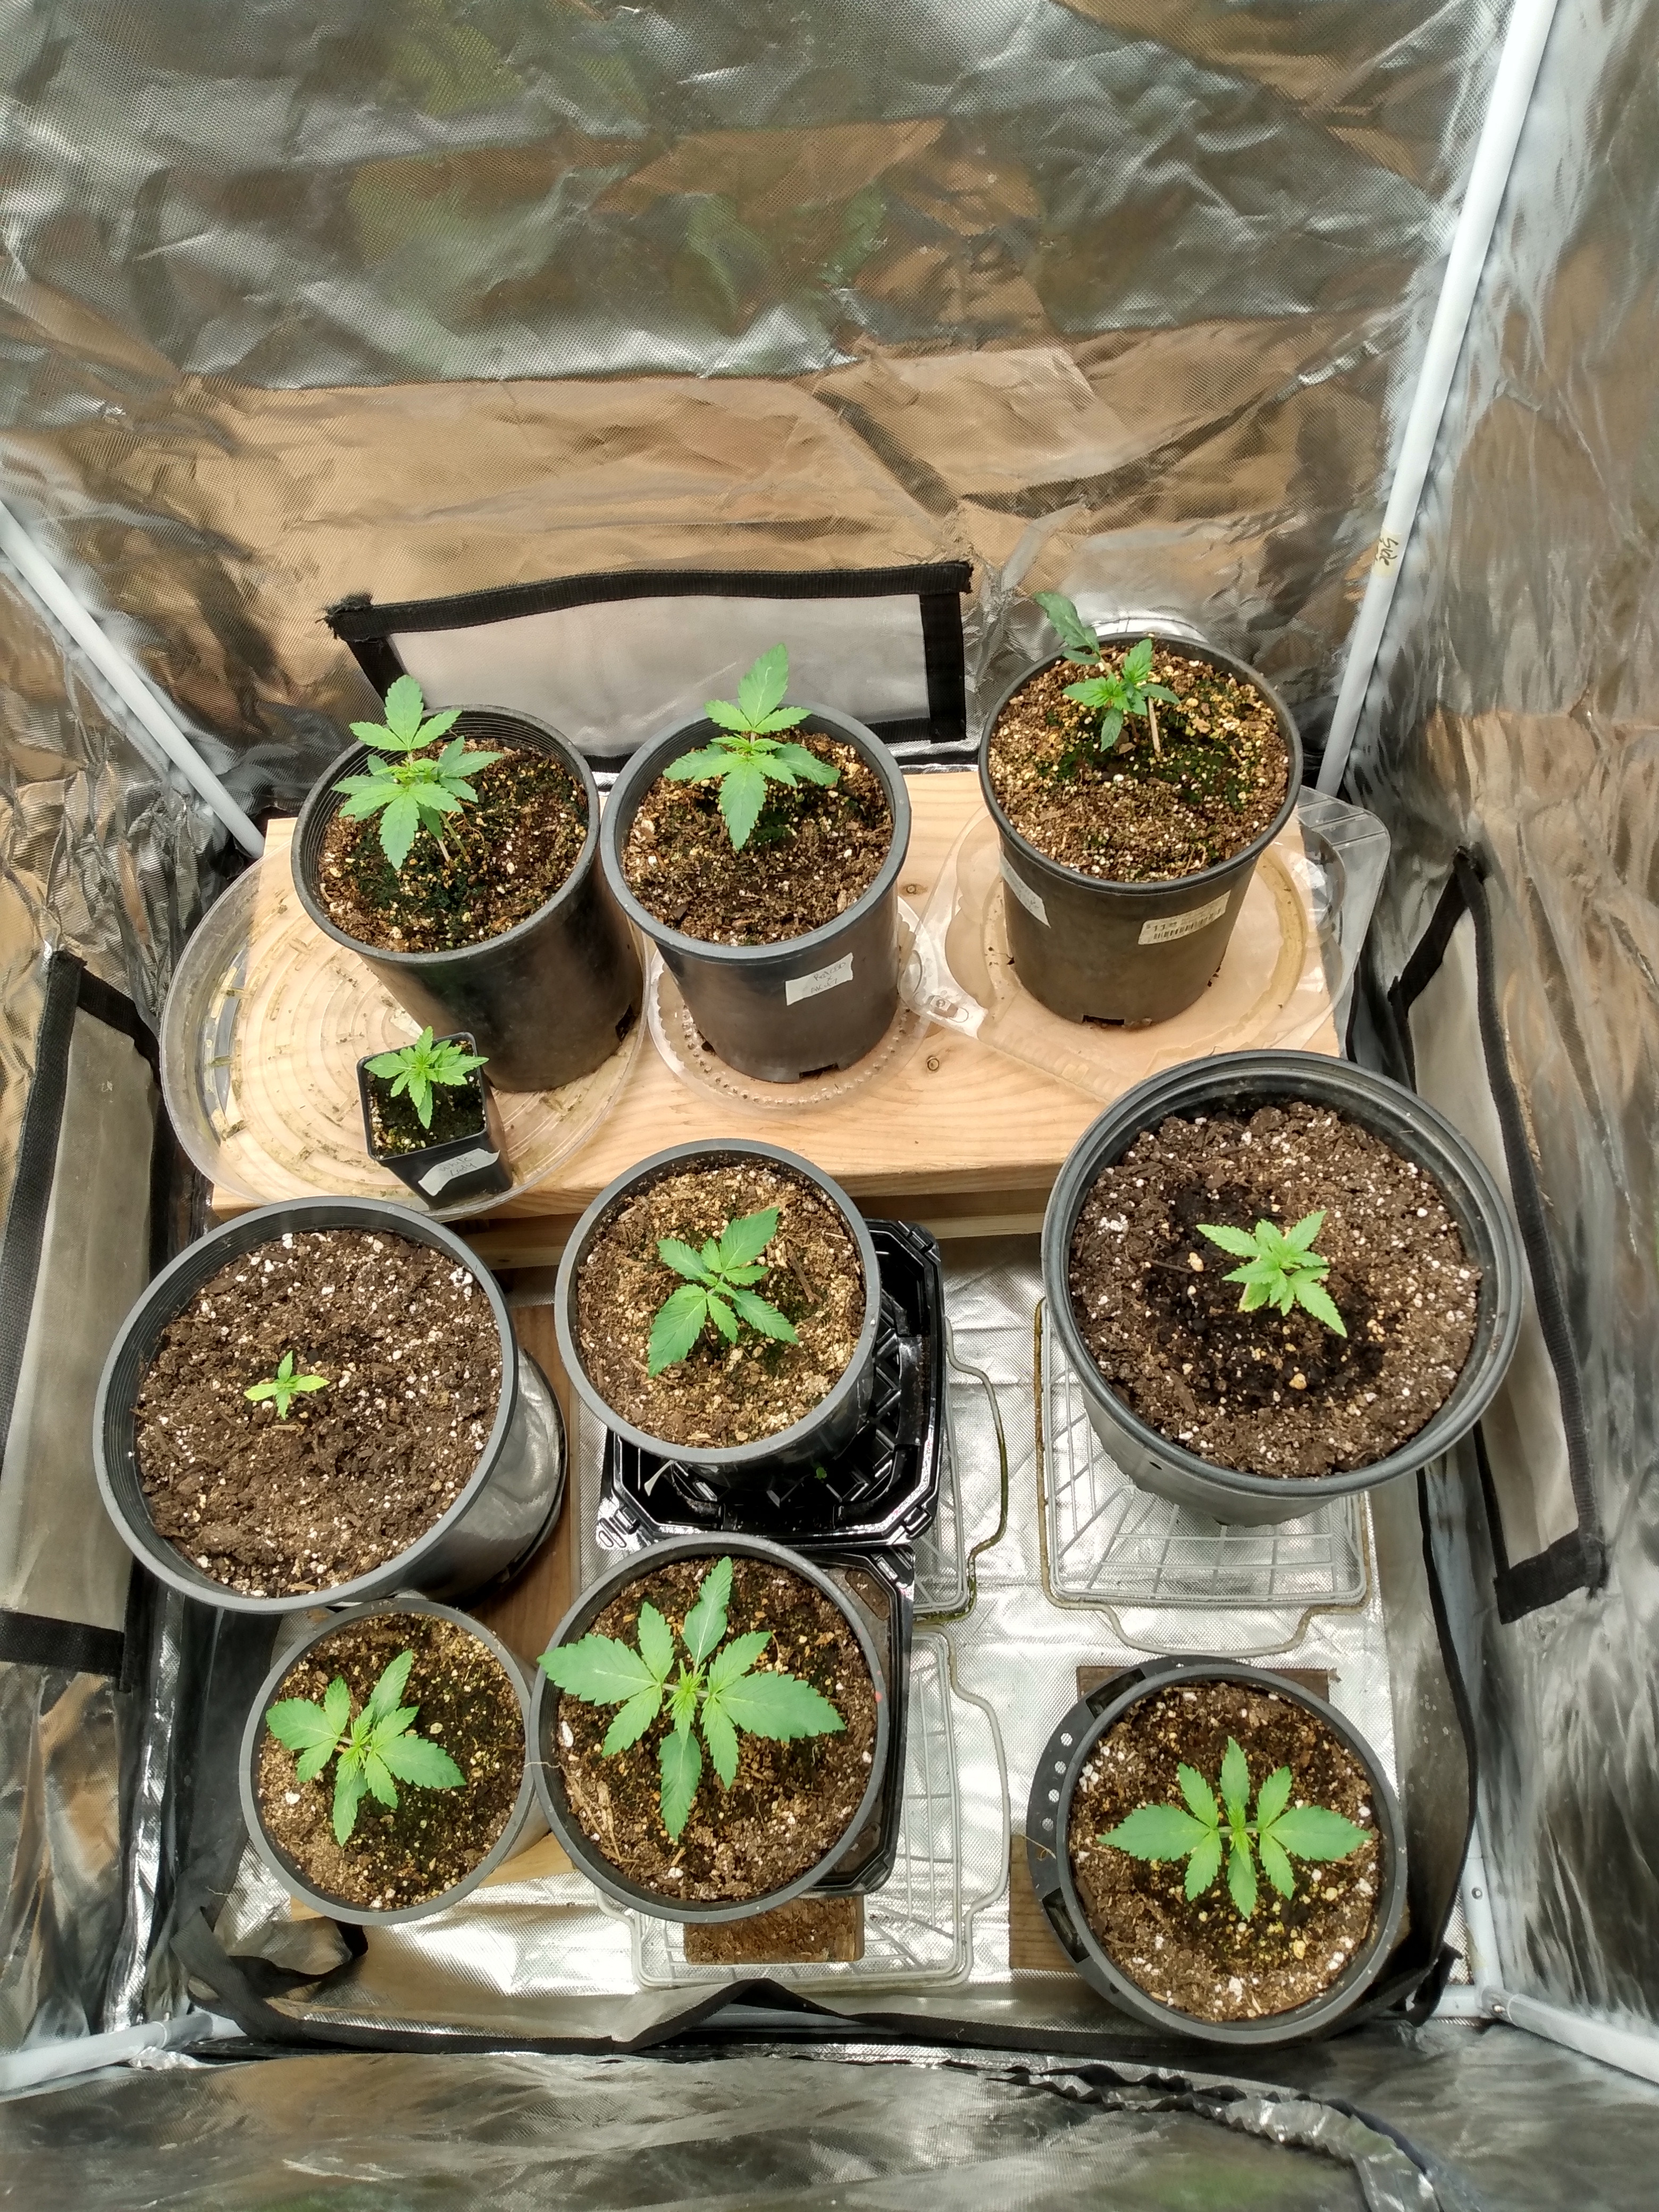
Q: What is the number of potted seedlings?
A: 10